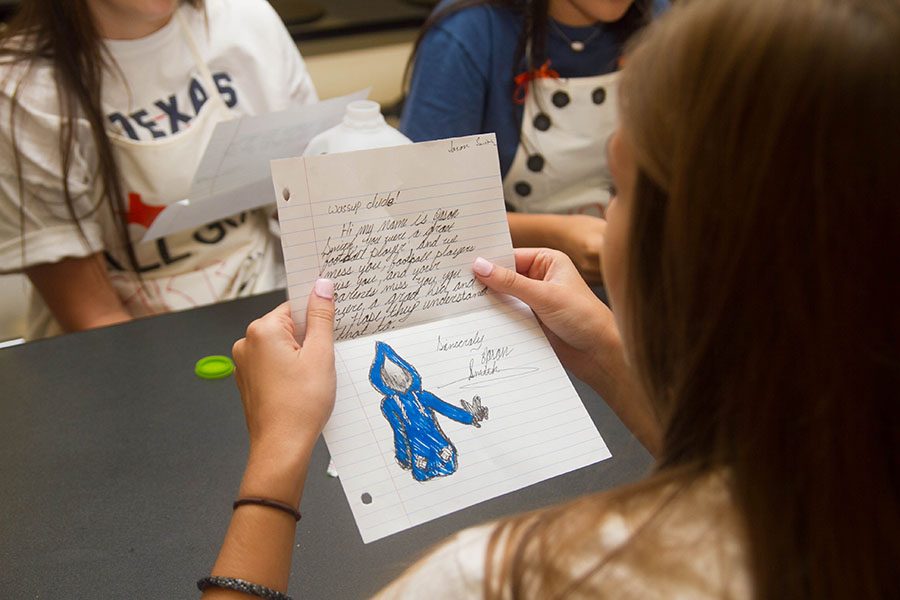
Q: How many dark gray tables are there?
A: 1